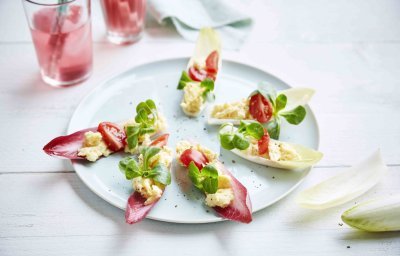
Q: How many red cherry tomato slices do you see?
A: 7